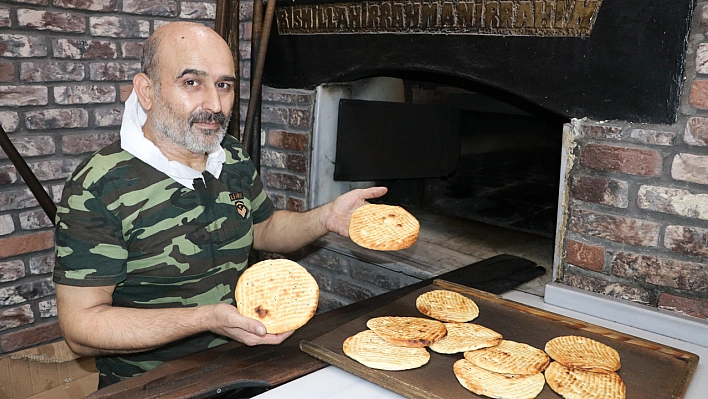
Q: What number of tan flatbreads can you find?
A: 10